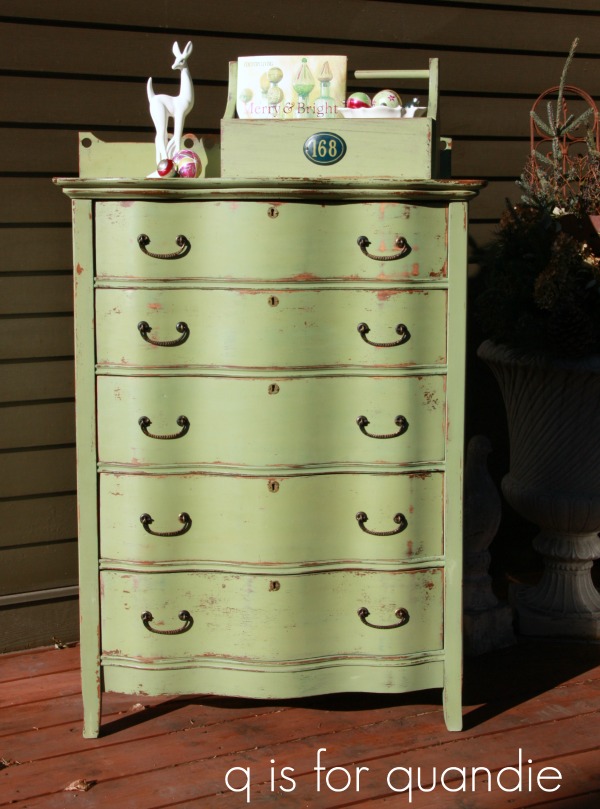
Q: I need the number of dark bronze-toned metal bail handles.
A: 10